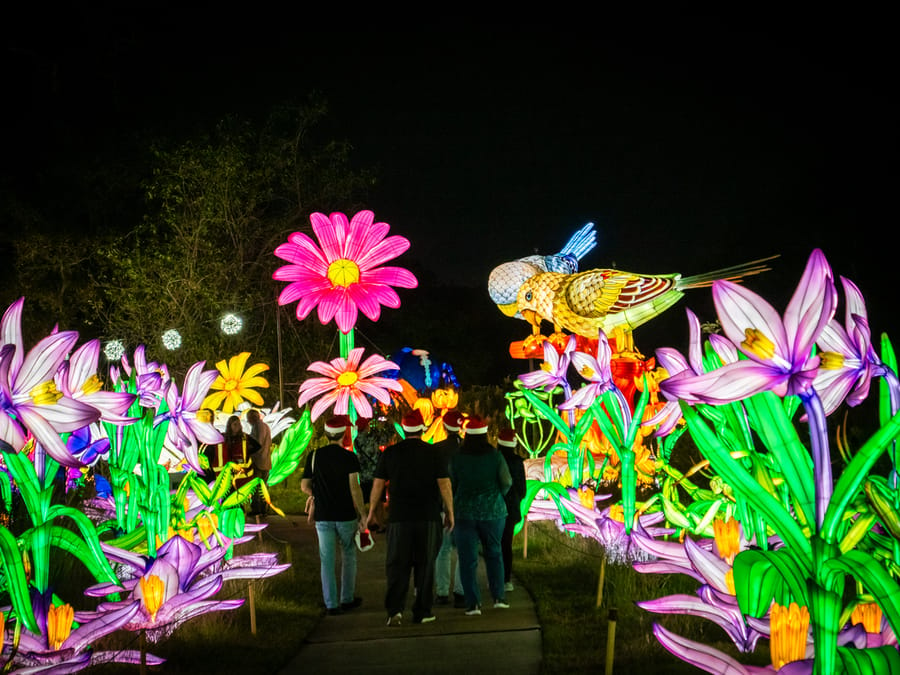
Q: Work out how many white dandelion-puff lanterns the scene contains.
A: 3